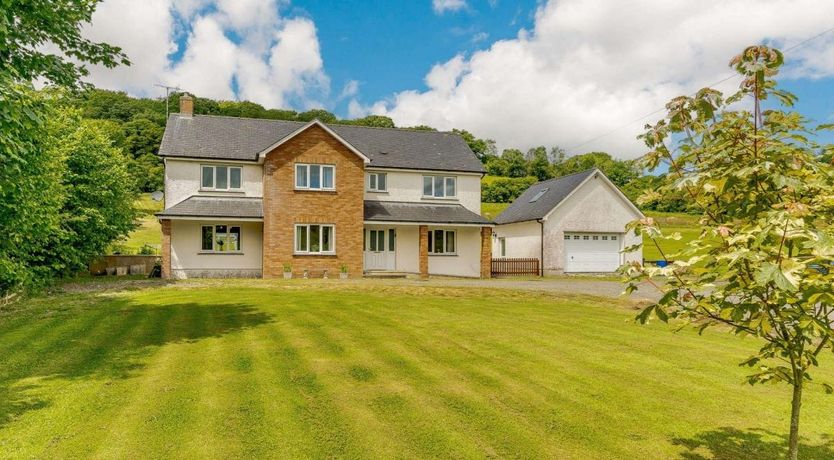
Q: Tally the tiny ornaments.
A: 2